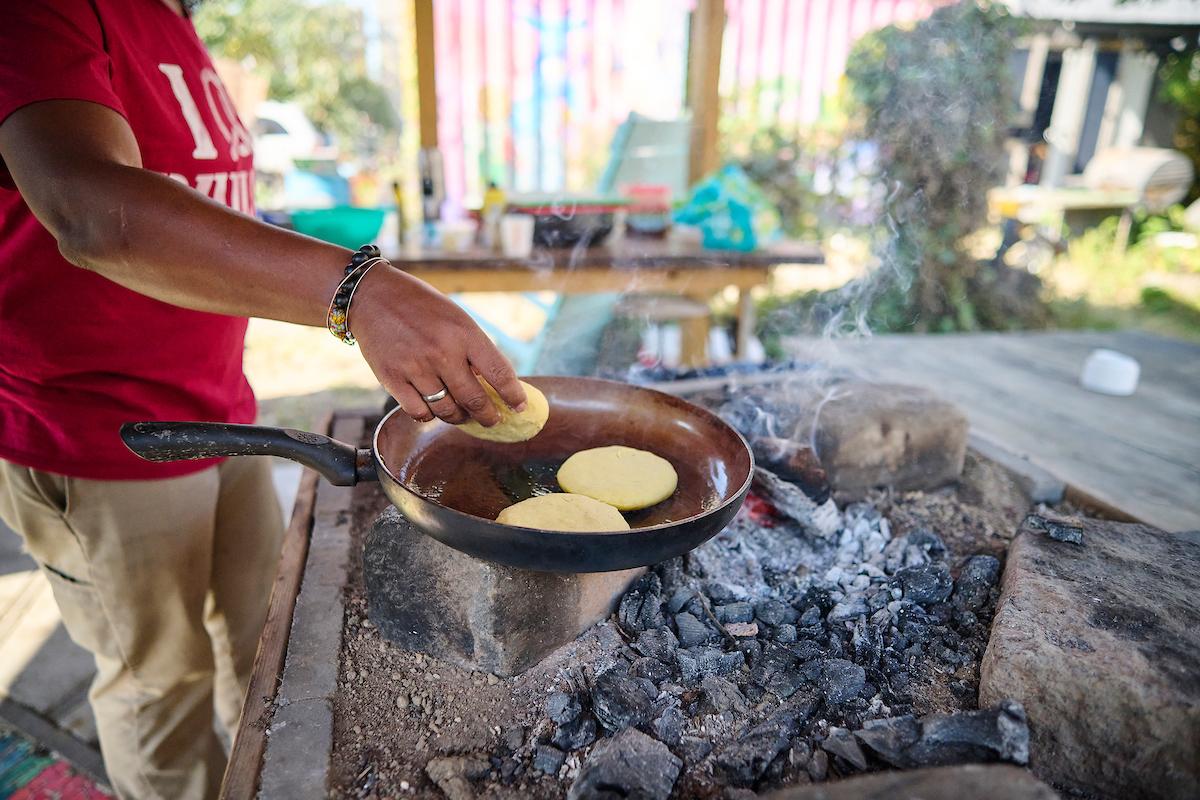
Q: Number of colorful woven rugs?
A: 1